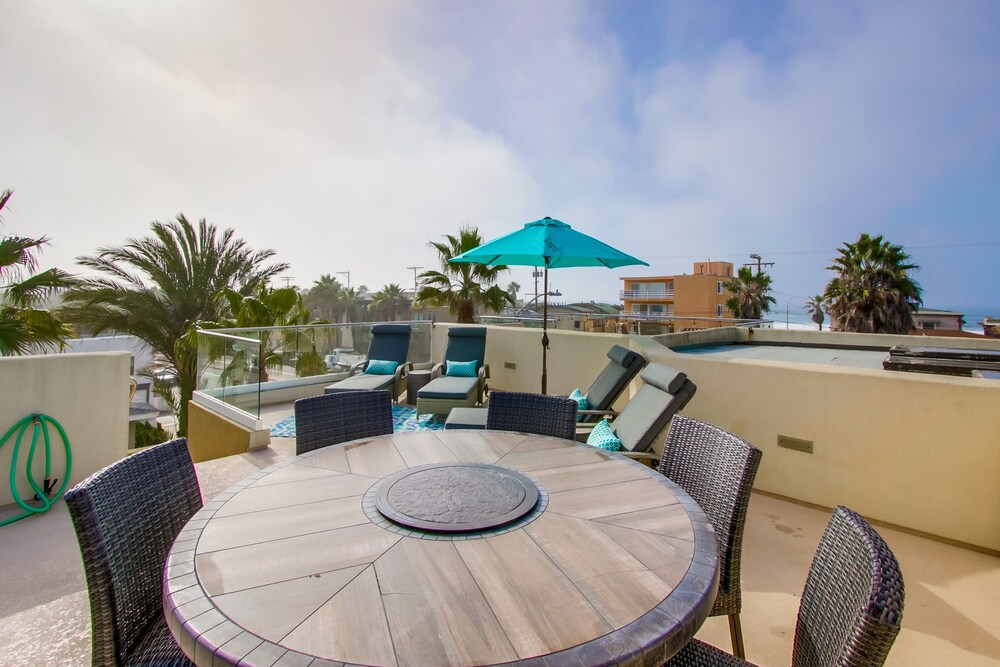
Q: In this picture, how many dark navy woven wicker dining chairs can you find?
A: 5